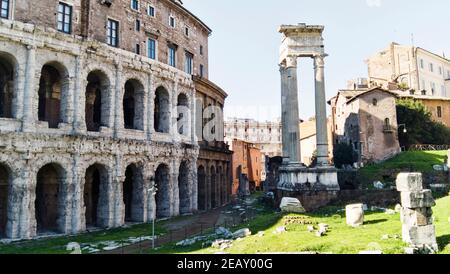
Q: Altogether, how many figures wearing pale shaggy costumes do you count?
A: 0